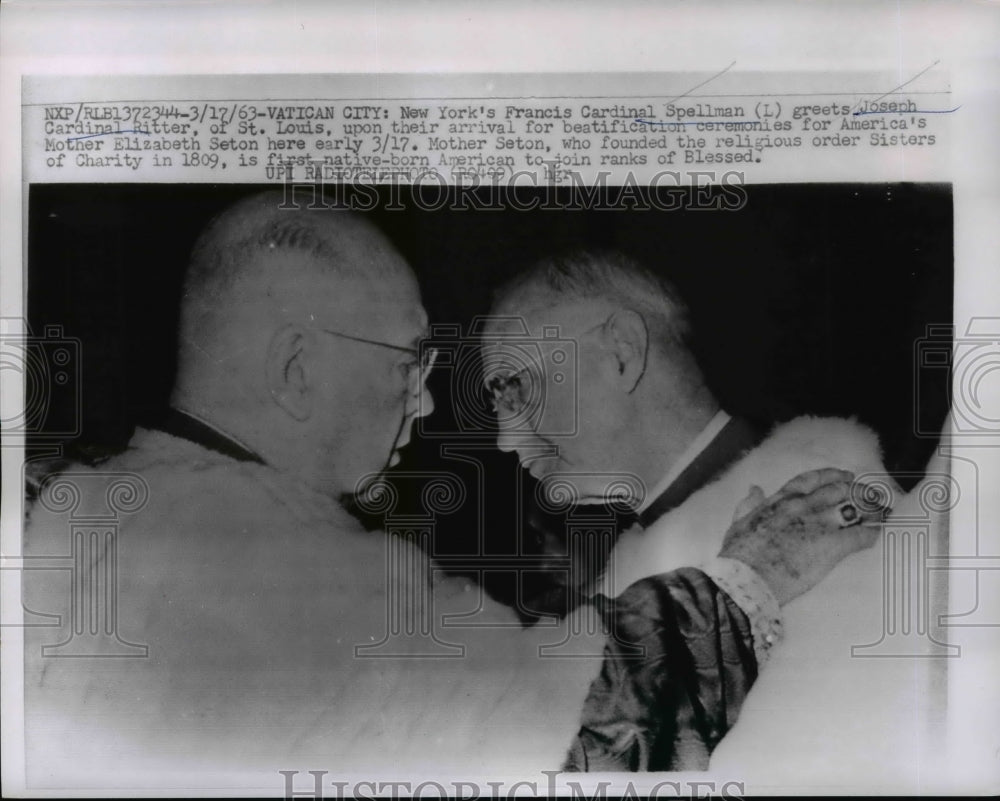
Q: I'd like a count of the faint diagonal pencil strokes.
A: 2